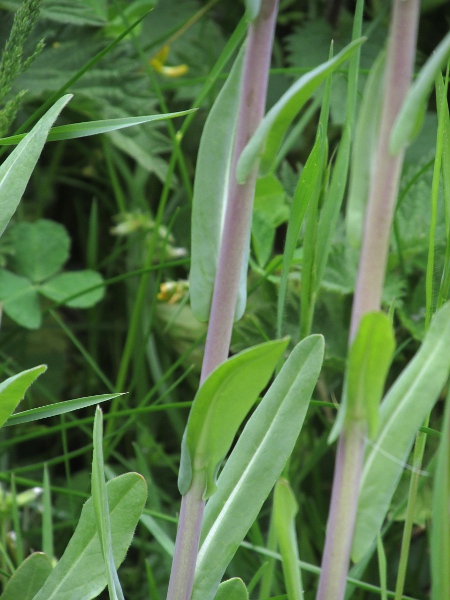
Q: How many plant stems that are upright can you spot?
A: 2